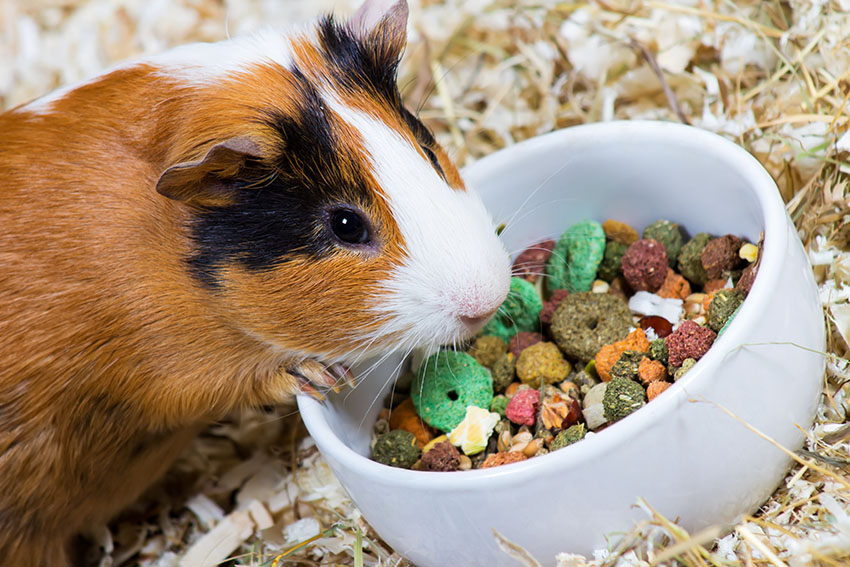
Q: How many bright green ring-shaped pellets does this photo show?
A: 3